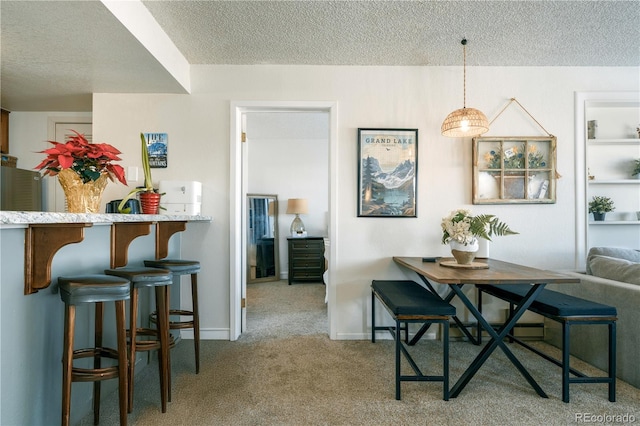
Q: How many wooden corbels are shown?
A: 3